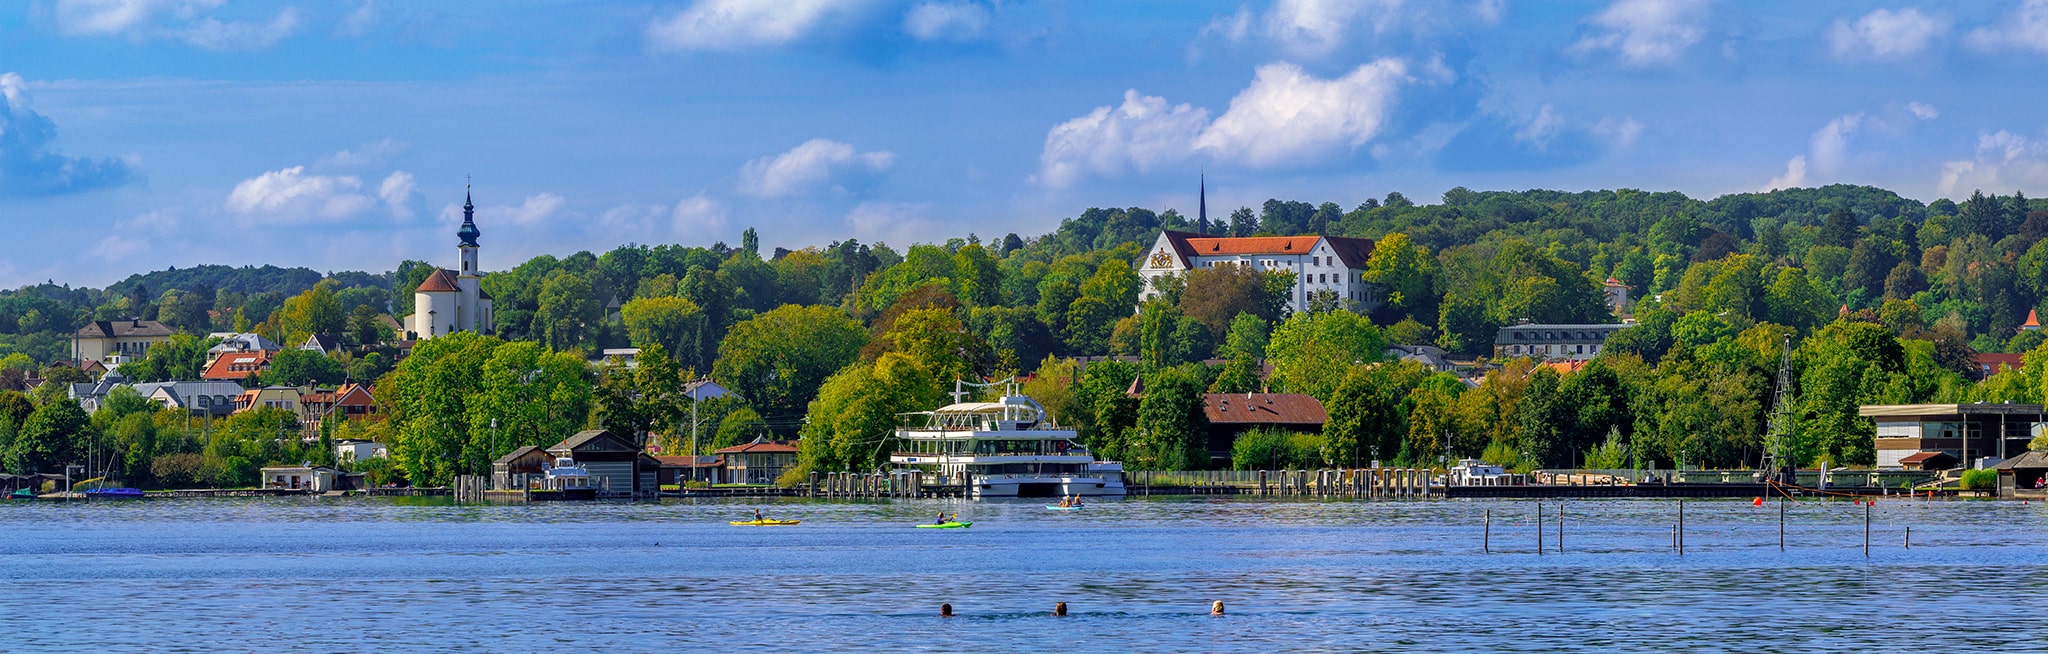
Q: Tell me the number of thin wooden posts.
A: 8